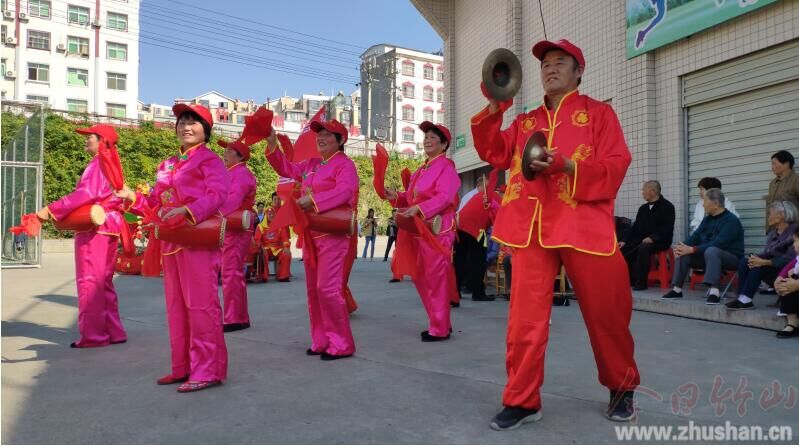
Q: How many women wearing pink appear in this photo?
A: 5